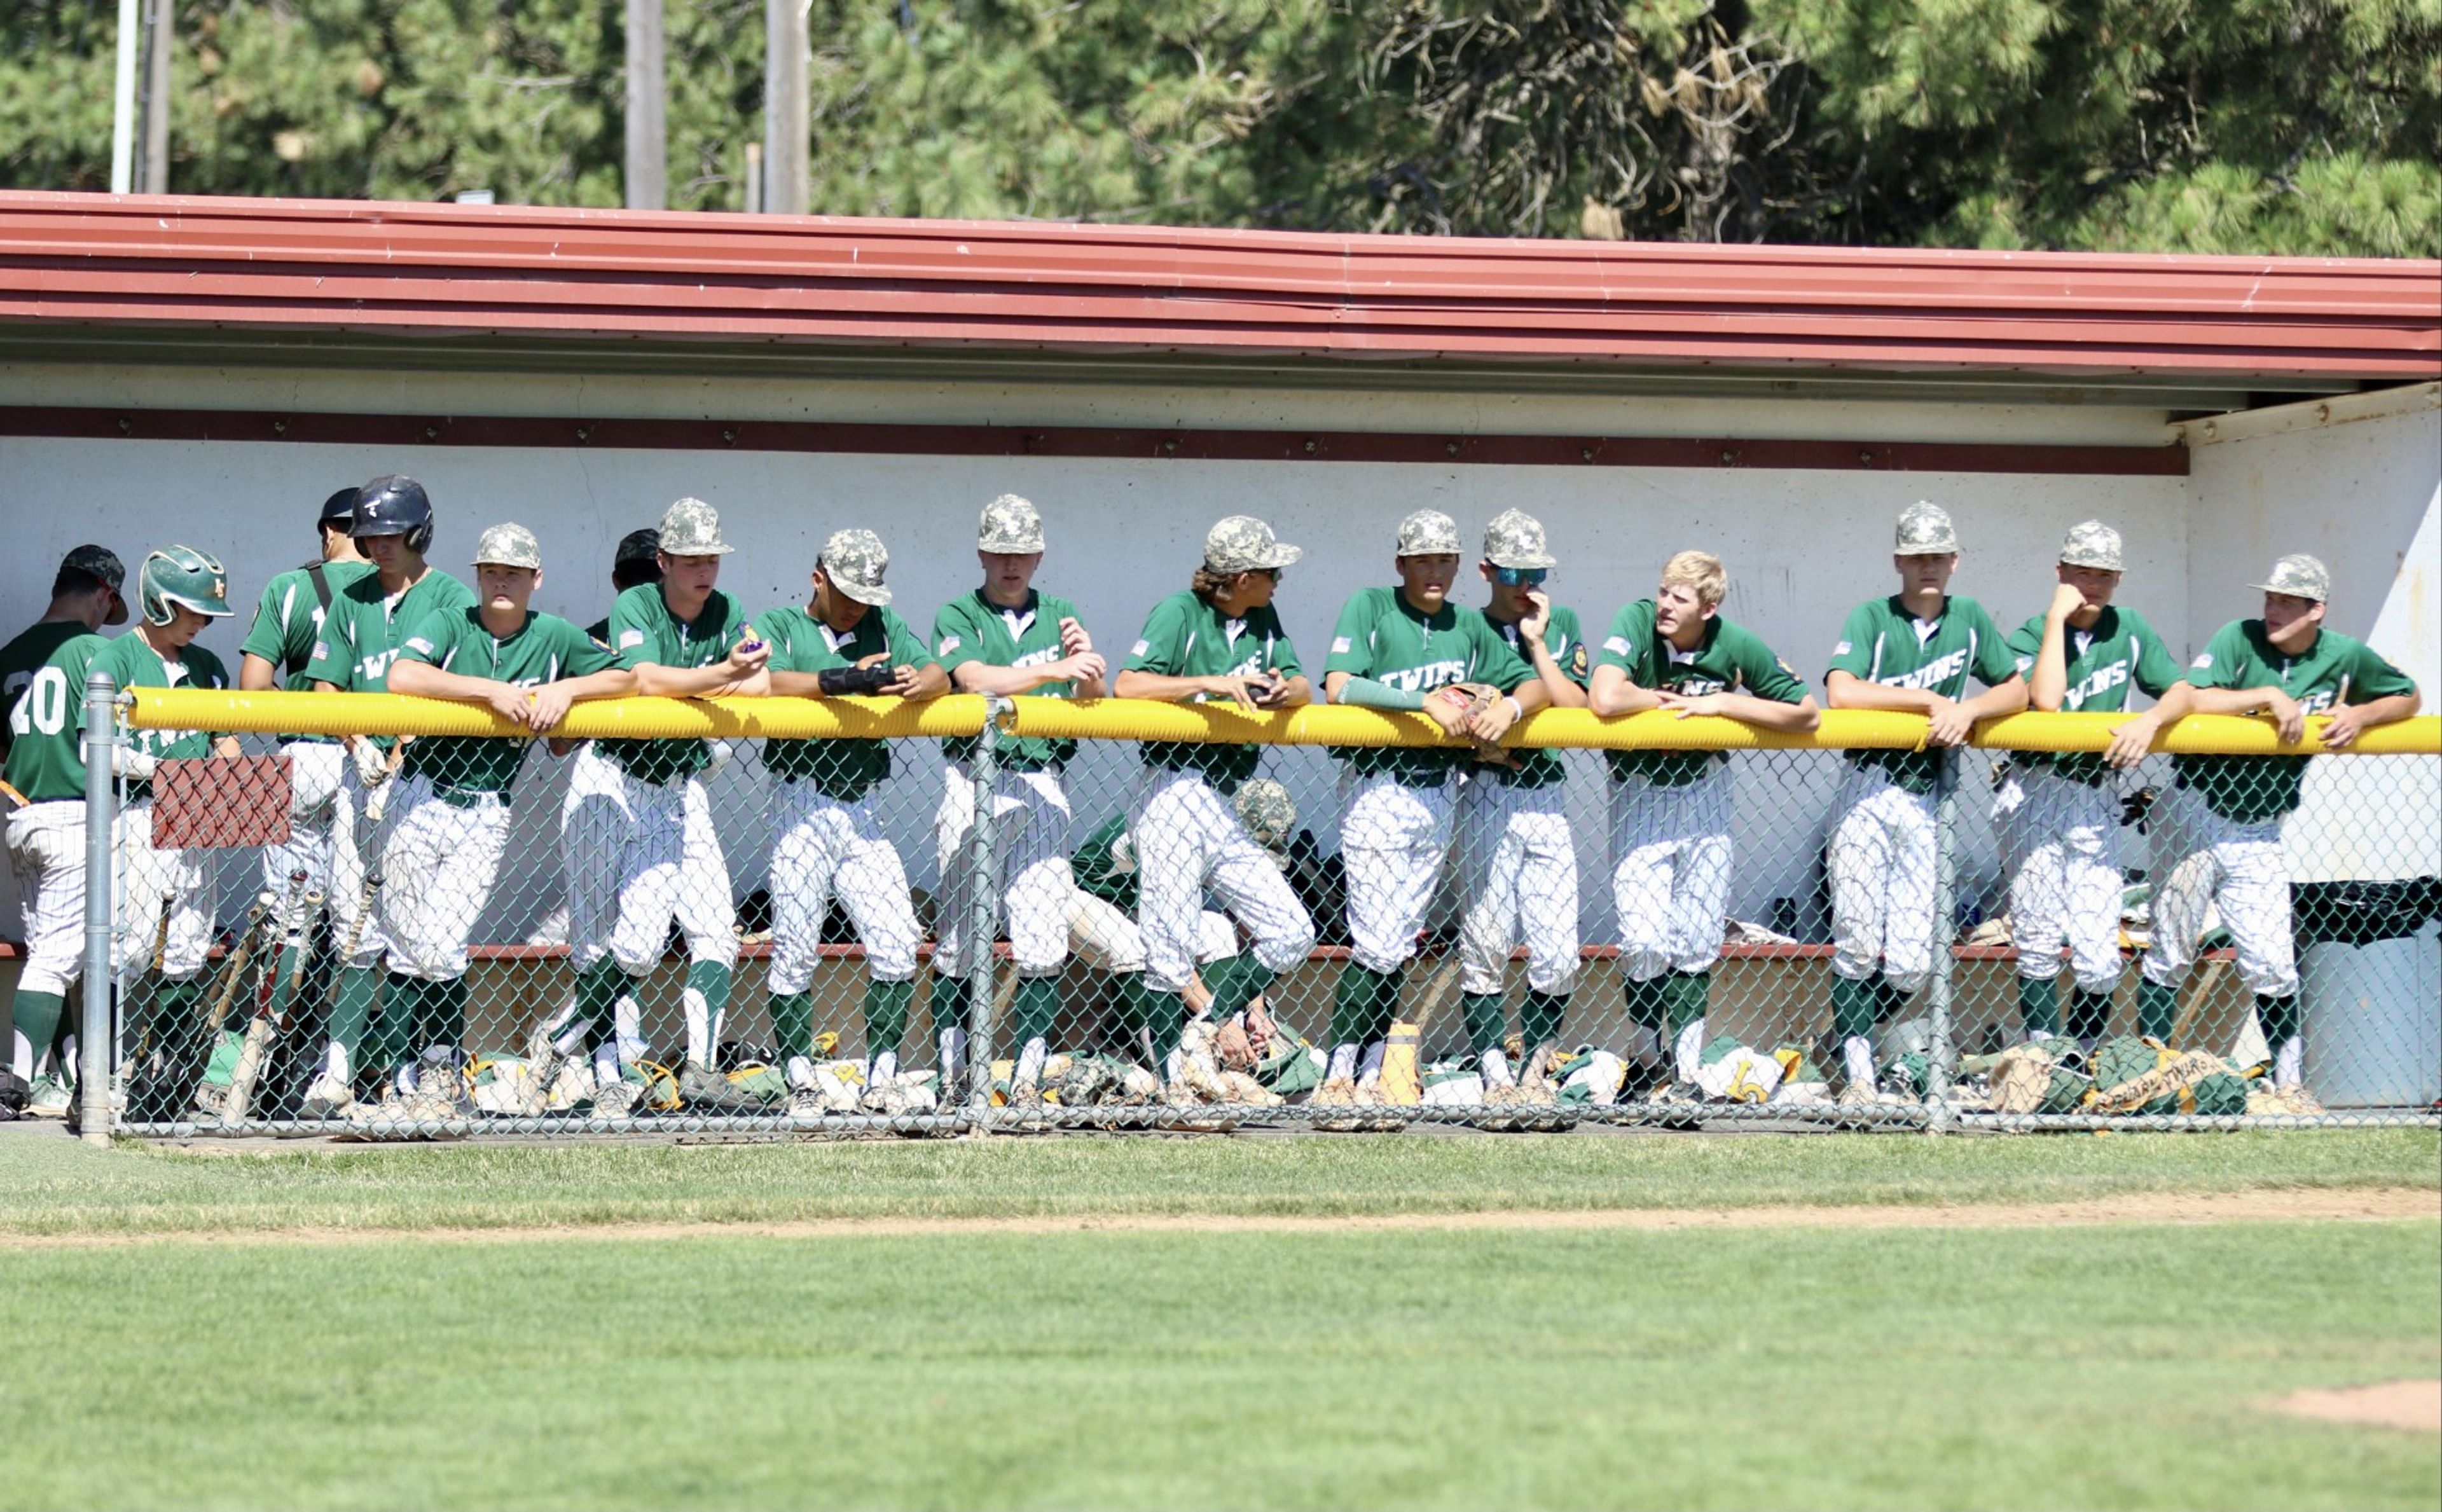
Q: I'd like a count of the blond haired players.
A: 1